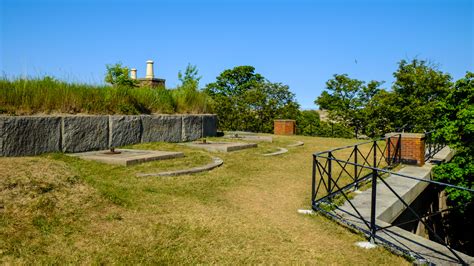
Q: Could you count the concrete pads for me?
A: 3